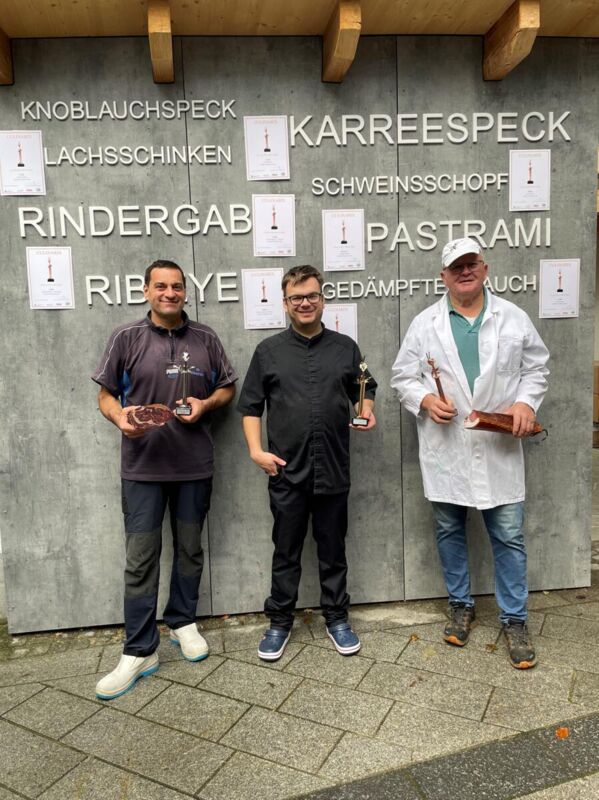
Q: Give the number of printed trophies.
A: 9